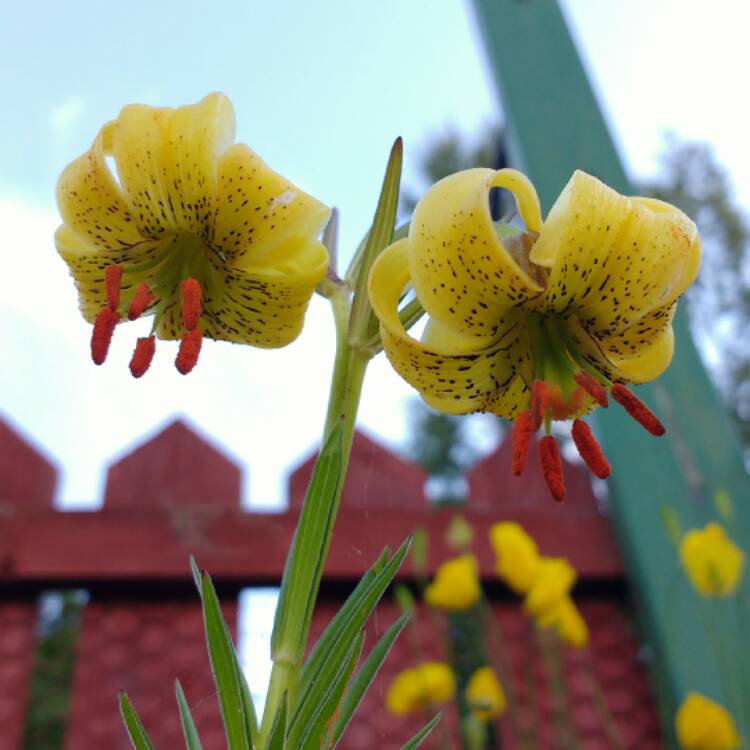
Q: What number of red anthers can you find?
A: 12